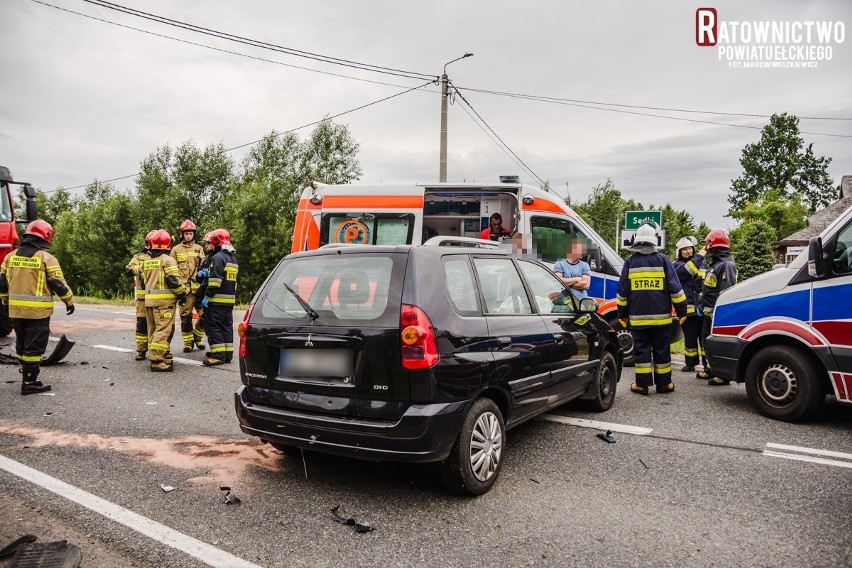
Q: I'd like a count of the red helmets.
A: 7